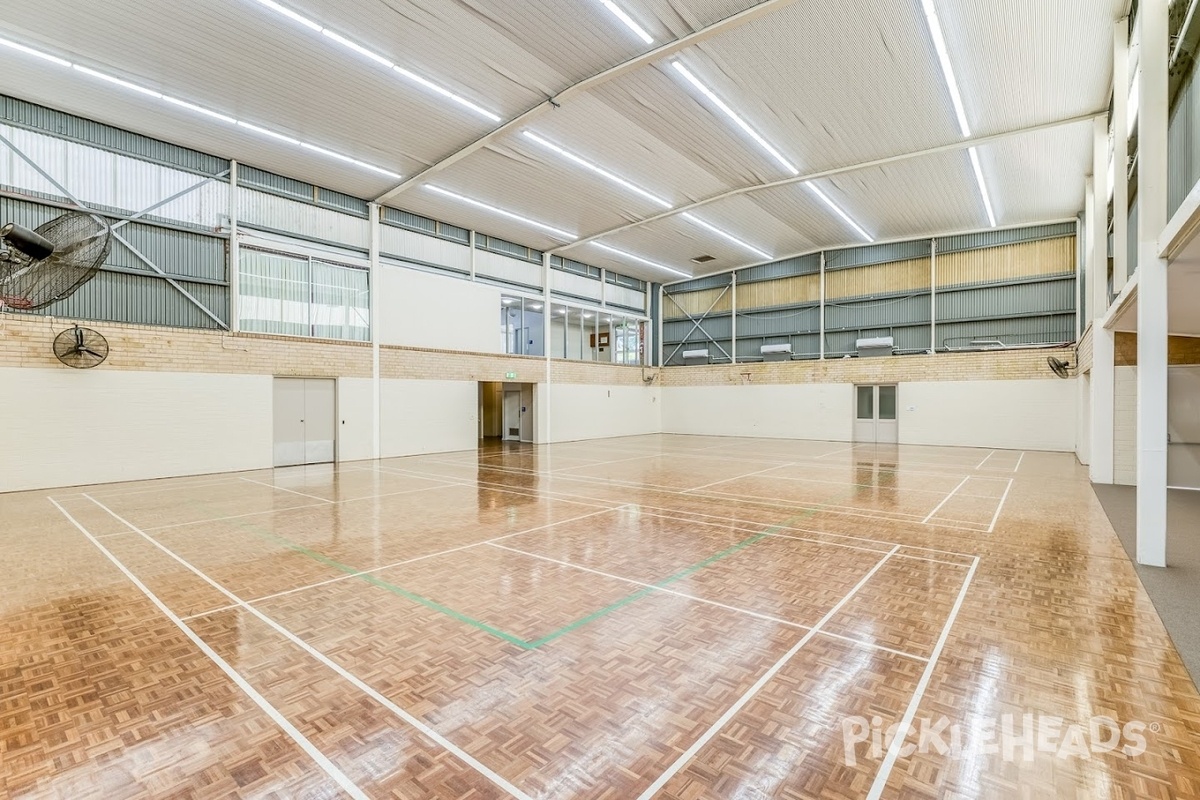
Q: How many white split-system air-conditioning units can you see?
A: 3